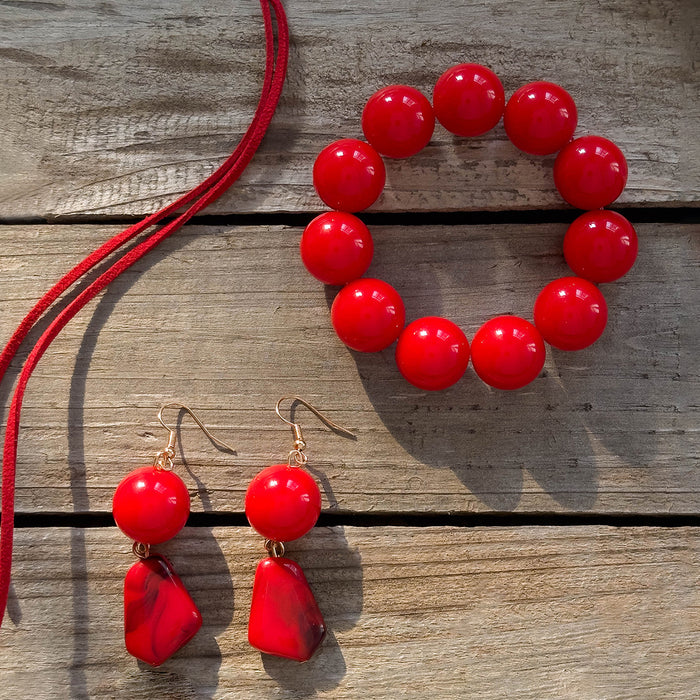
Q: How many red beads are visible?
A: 15